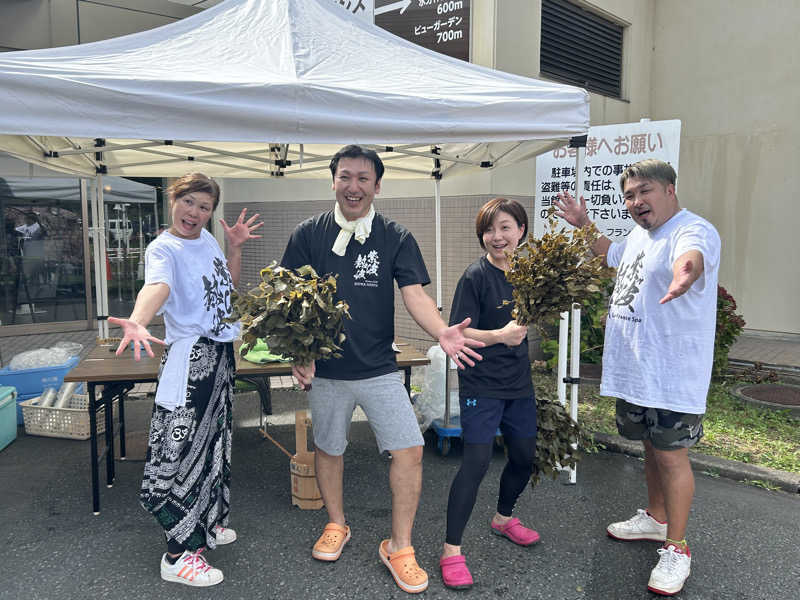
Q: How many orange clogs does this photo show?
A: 2